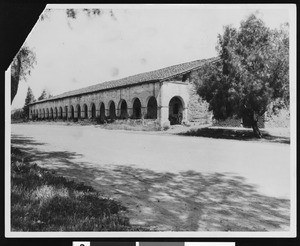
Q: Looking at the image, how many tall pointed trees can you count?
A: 2